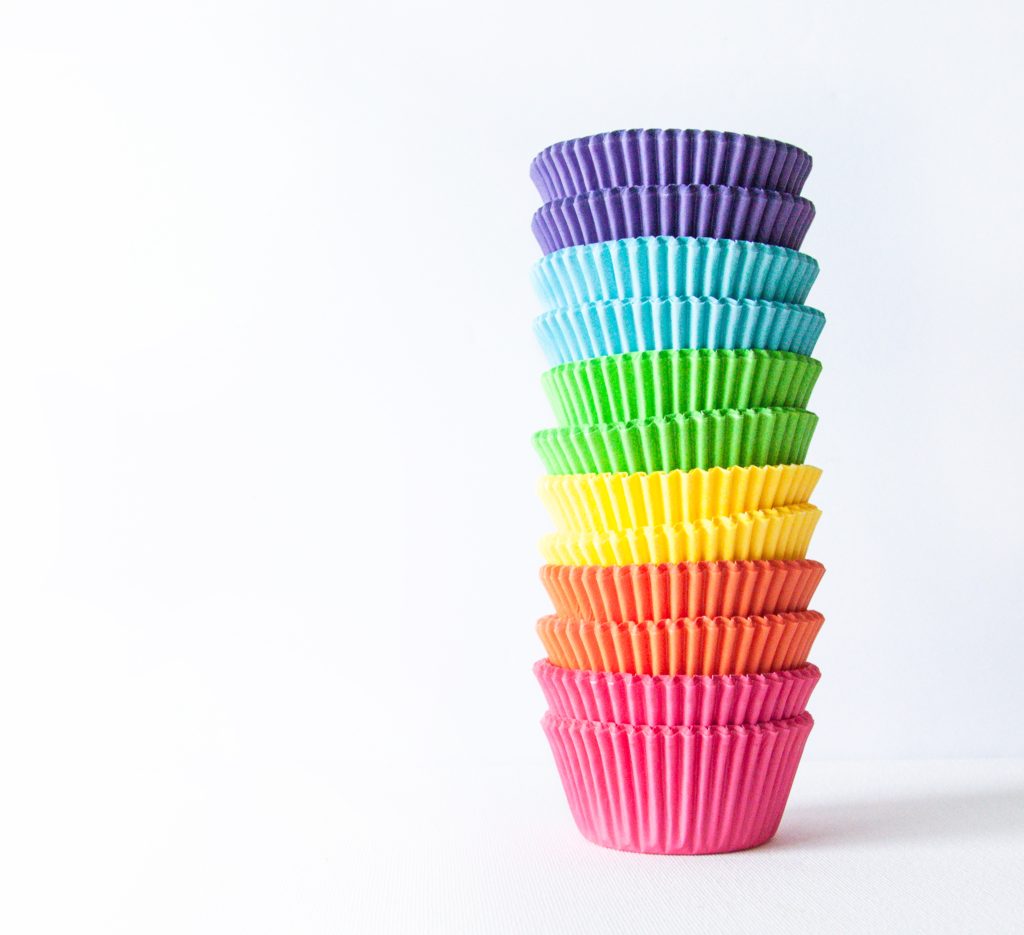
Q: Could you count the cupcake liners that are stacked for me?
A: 12